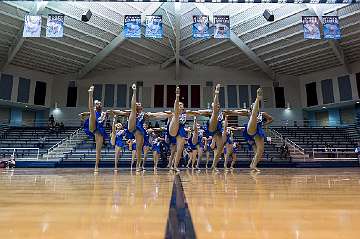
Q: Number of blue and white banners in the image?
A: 8